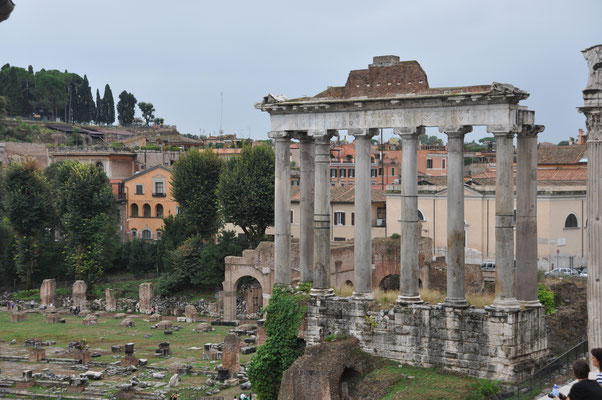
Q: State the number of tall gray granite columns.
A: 8